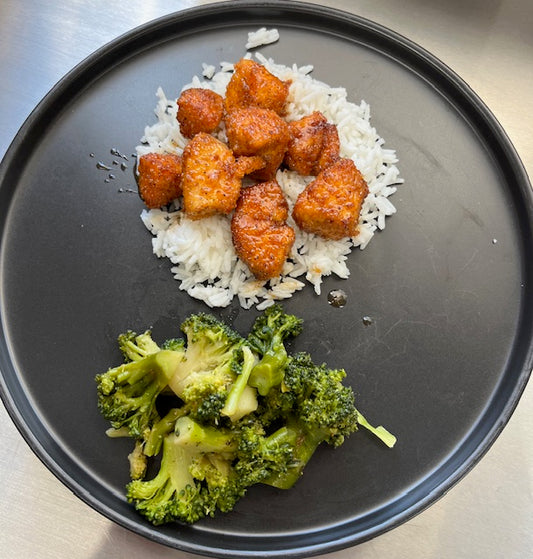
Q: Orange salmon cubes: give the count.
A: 8